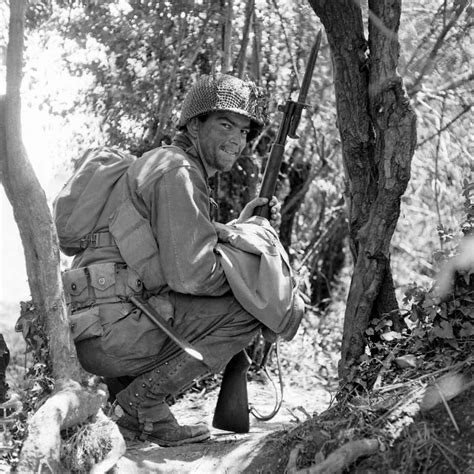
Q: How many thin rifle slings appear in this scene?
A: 1